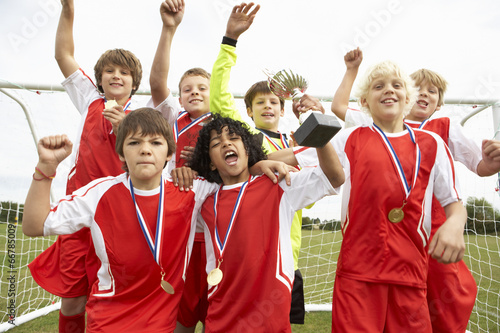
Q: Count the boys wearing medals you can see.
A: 7